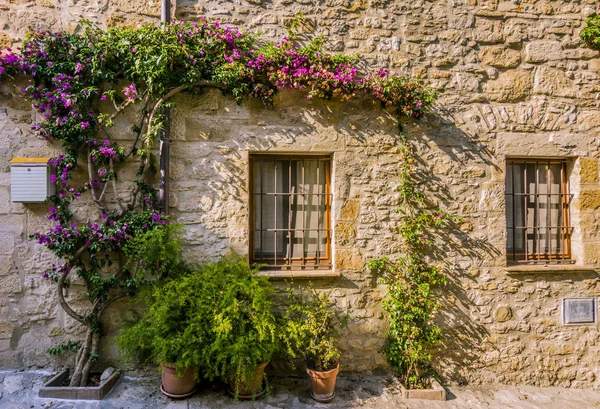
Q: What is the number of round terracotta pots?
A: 3